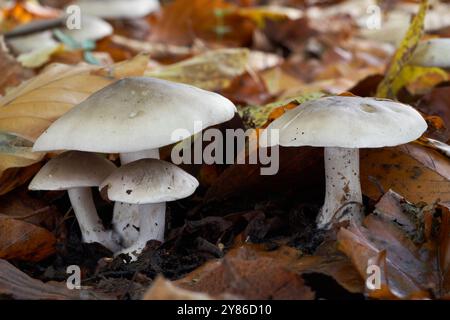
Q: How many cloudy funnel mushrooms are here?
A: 4